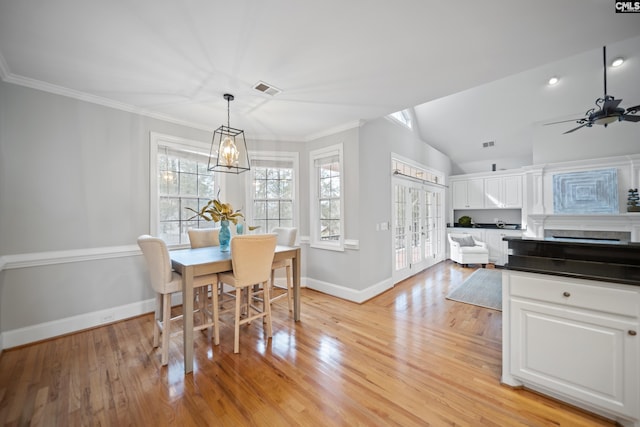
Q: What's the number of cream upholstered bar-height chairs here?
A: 4